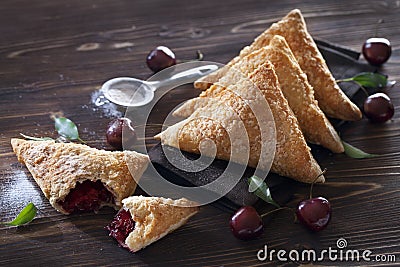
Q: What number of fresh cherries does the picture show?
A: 6